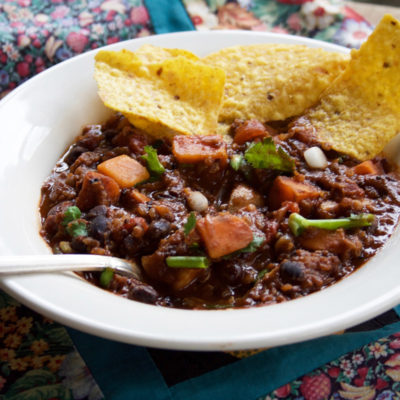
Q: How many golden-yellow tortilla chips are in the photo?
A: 3